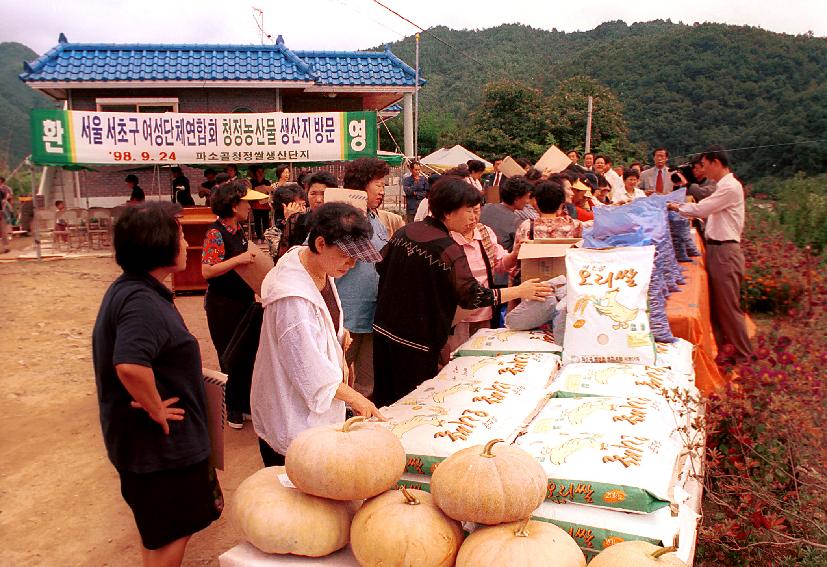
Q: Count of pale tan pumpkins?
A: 6